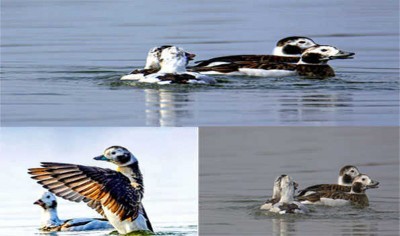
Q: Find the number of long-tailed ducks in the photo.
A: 10